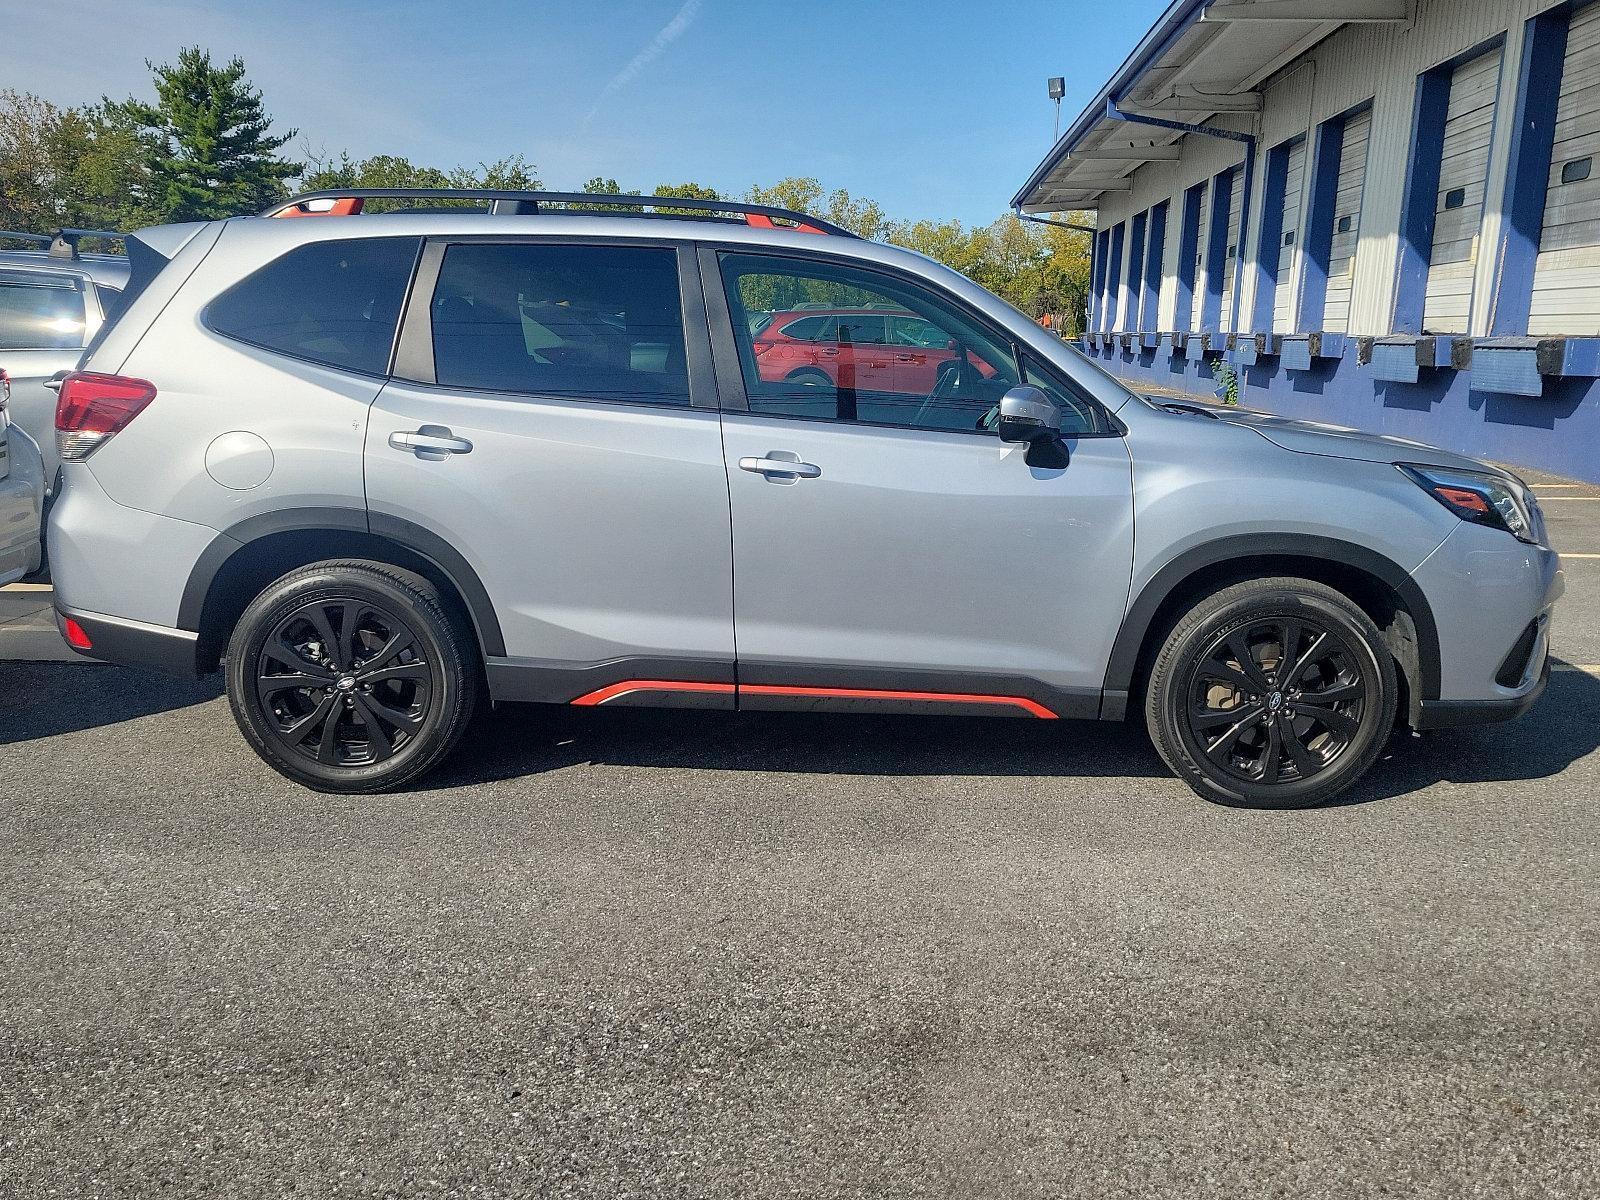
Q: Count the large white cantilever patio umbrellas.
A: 0